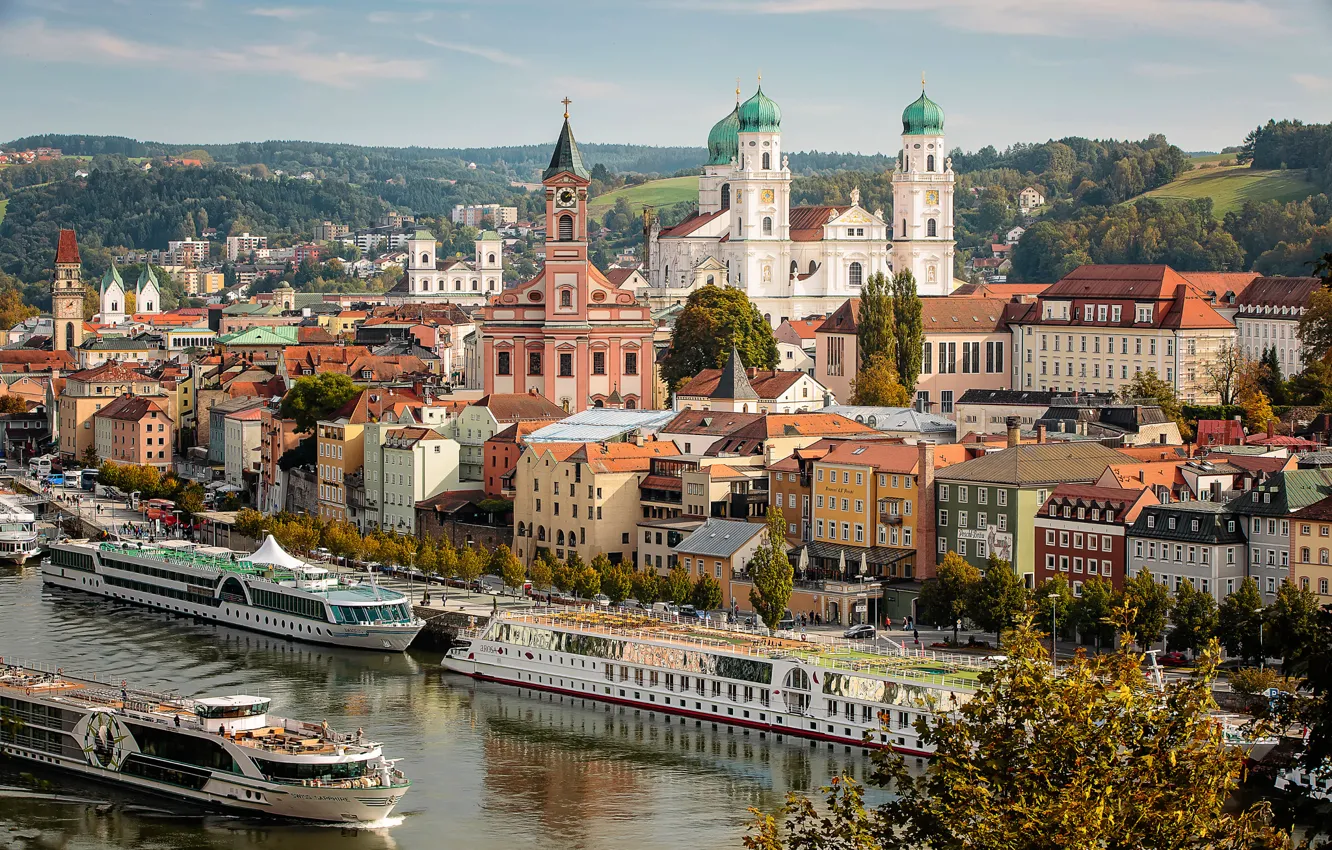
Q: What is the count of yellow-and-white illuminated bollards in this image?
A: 0